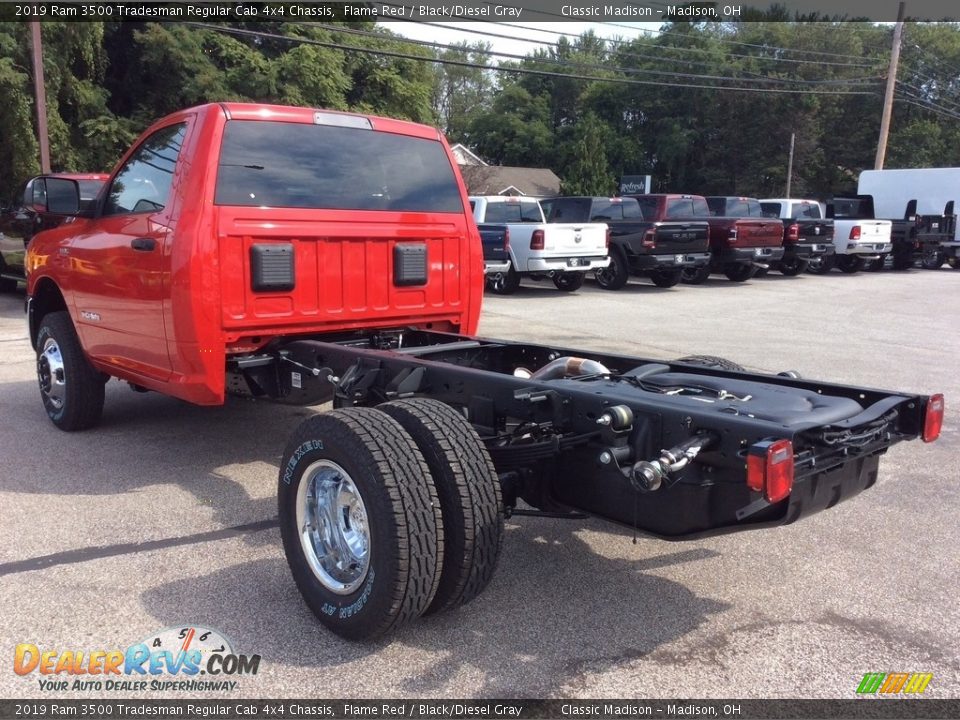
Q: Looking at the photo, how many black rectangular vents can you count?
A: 2